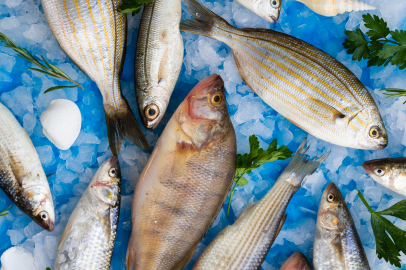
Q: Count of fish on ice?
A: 11